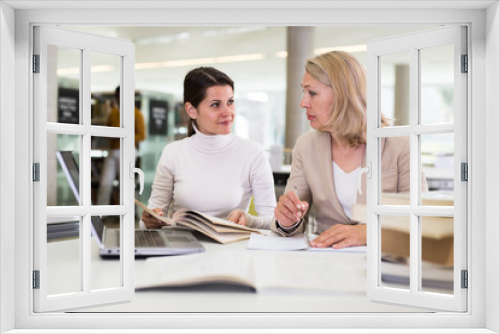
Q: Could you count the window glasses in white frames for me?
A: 12